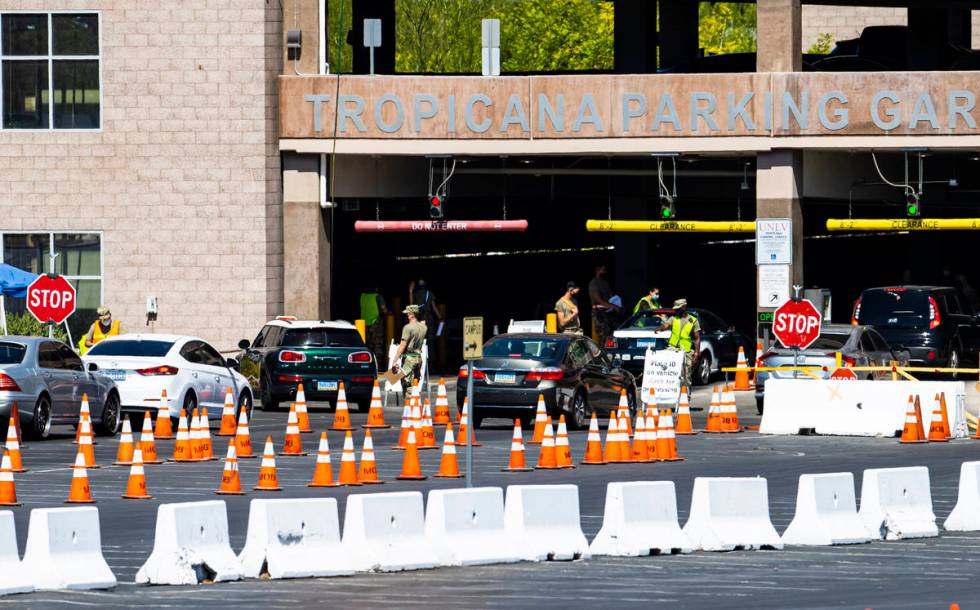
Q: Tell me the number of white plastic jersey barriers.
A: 13